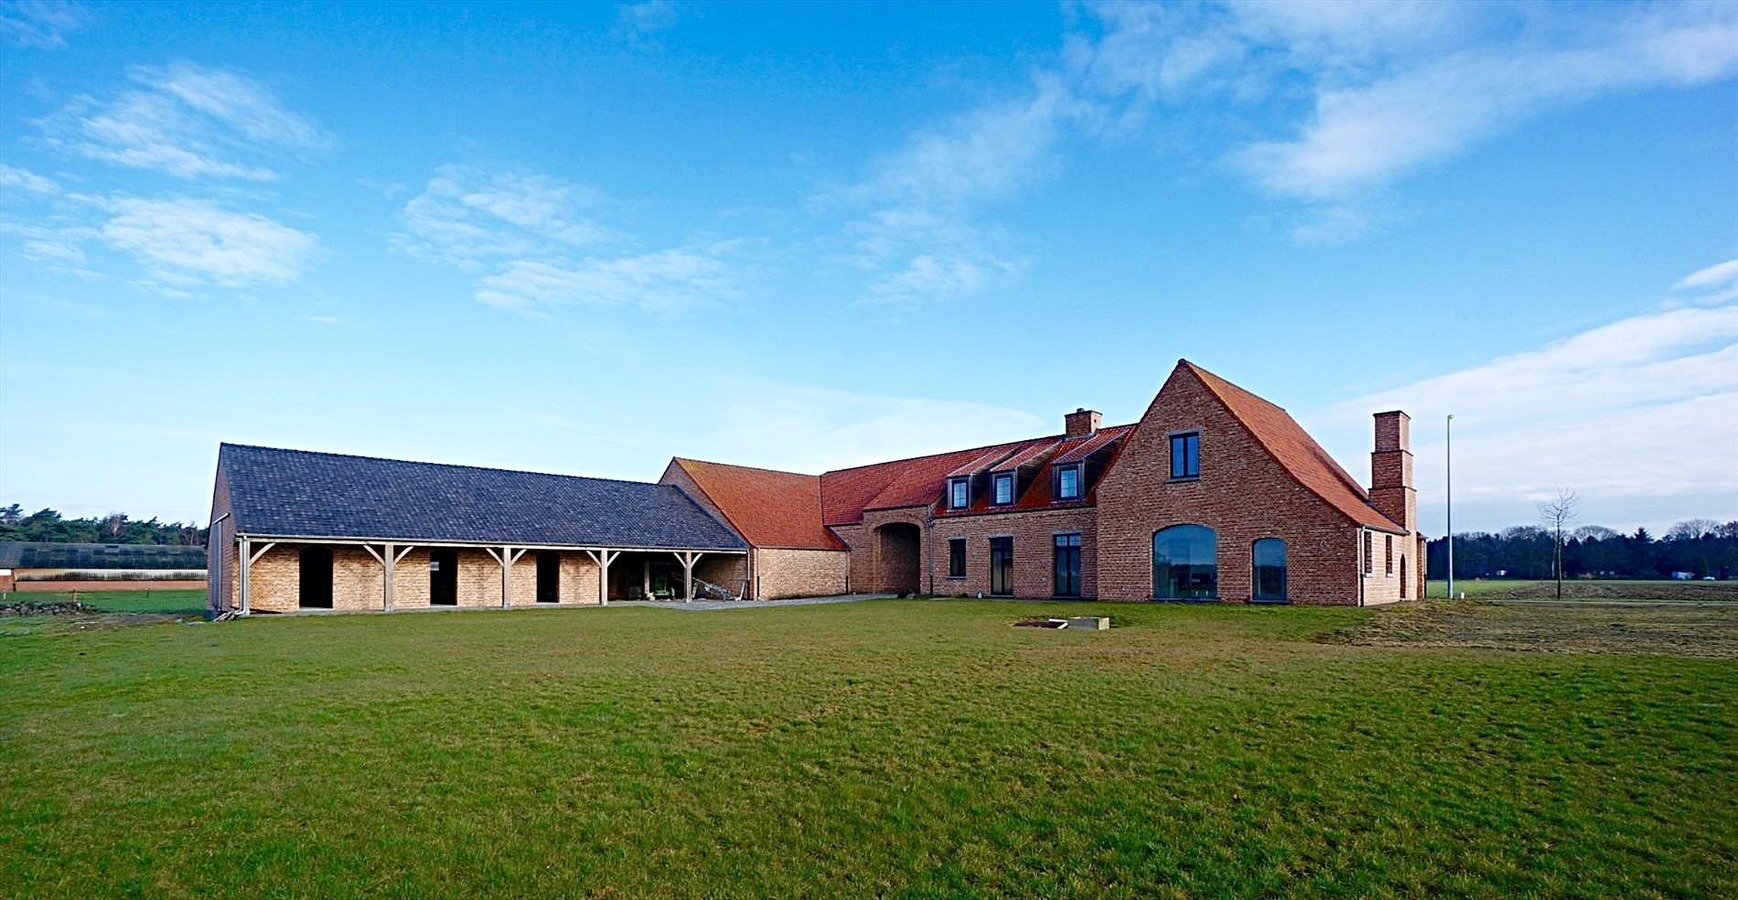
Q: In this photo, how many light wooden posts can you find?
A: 5